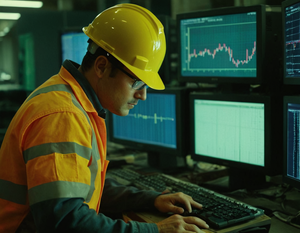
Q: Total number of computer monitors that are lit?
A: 6